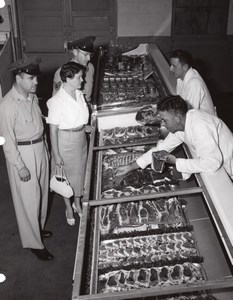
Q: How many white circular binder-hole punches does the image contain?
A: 3